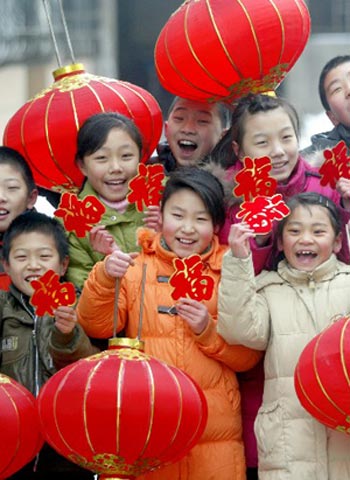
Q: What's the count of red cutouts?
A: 7